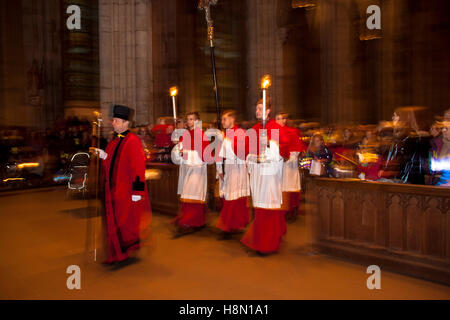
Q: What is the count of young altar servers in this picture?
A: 4